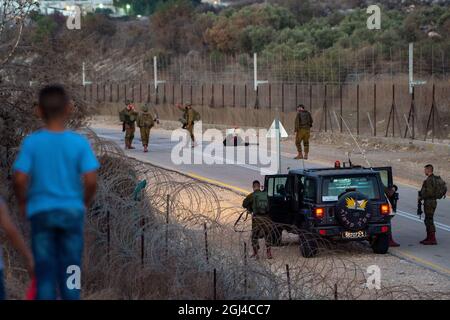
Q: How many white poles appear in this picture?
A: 4